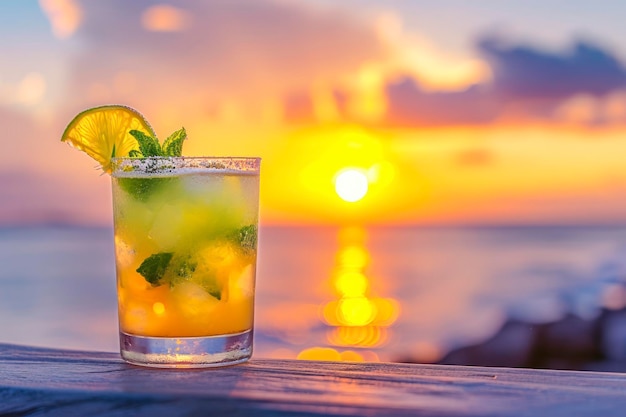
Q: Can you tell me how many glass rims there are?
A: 1